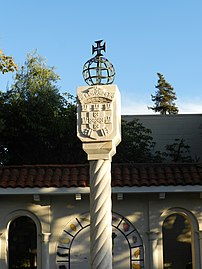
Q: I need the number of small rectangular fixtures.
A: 4